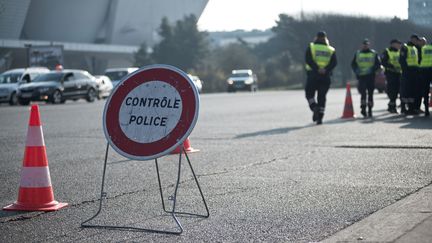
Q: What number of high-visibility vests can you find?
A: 5